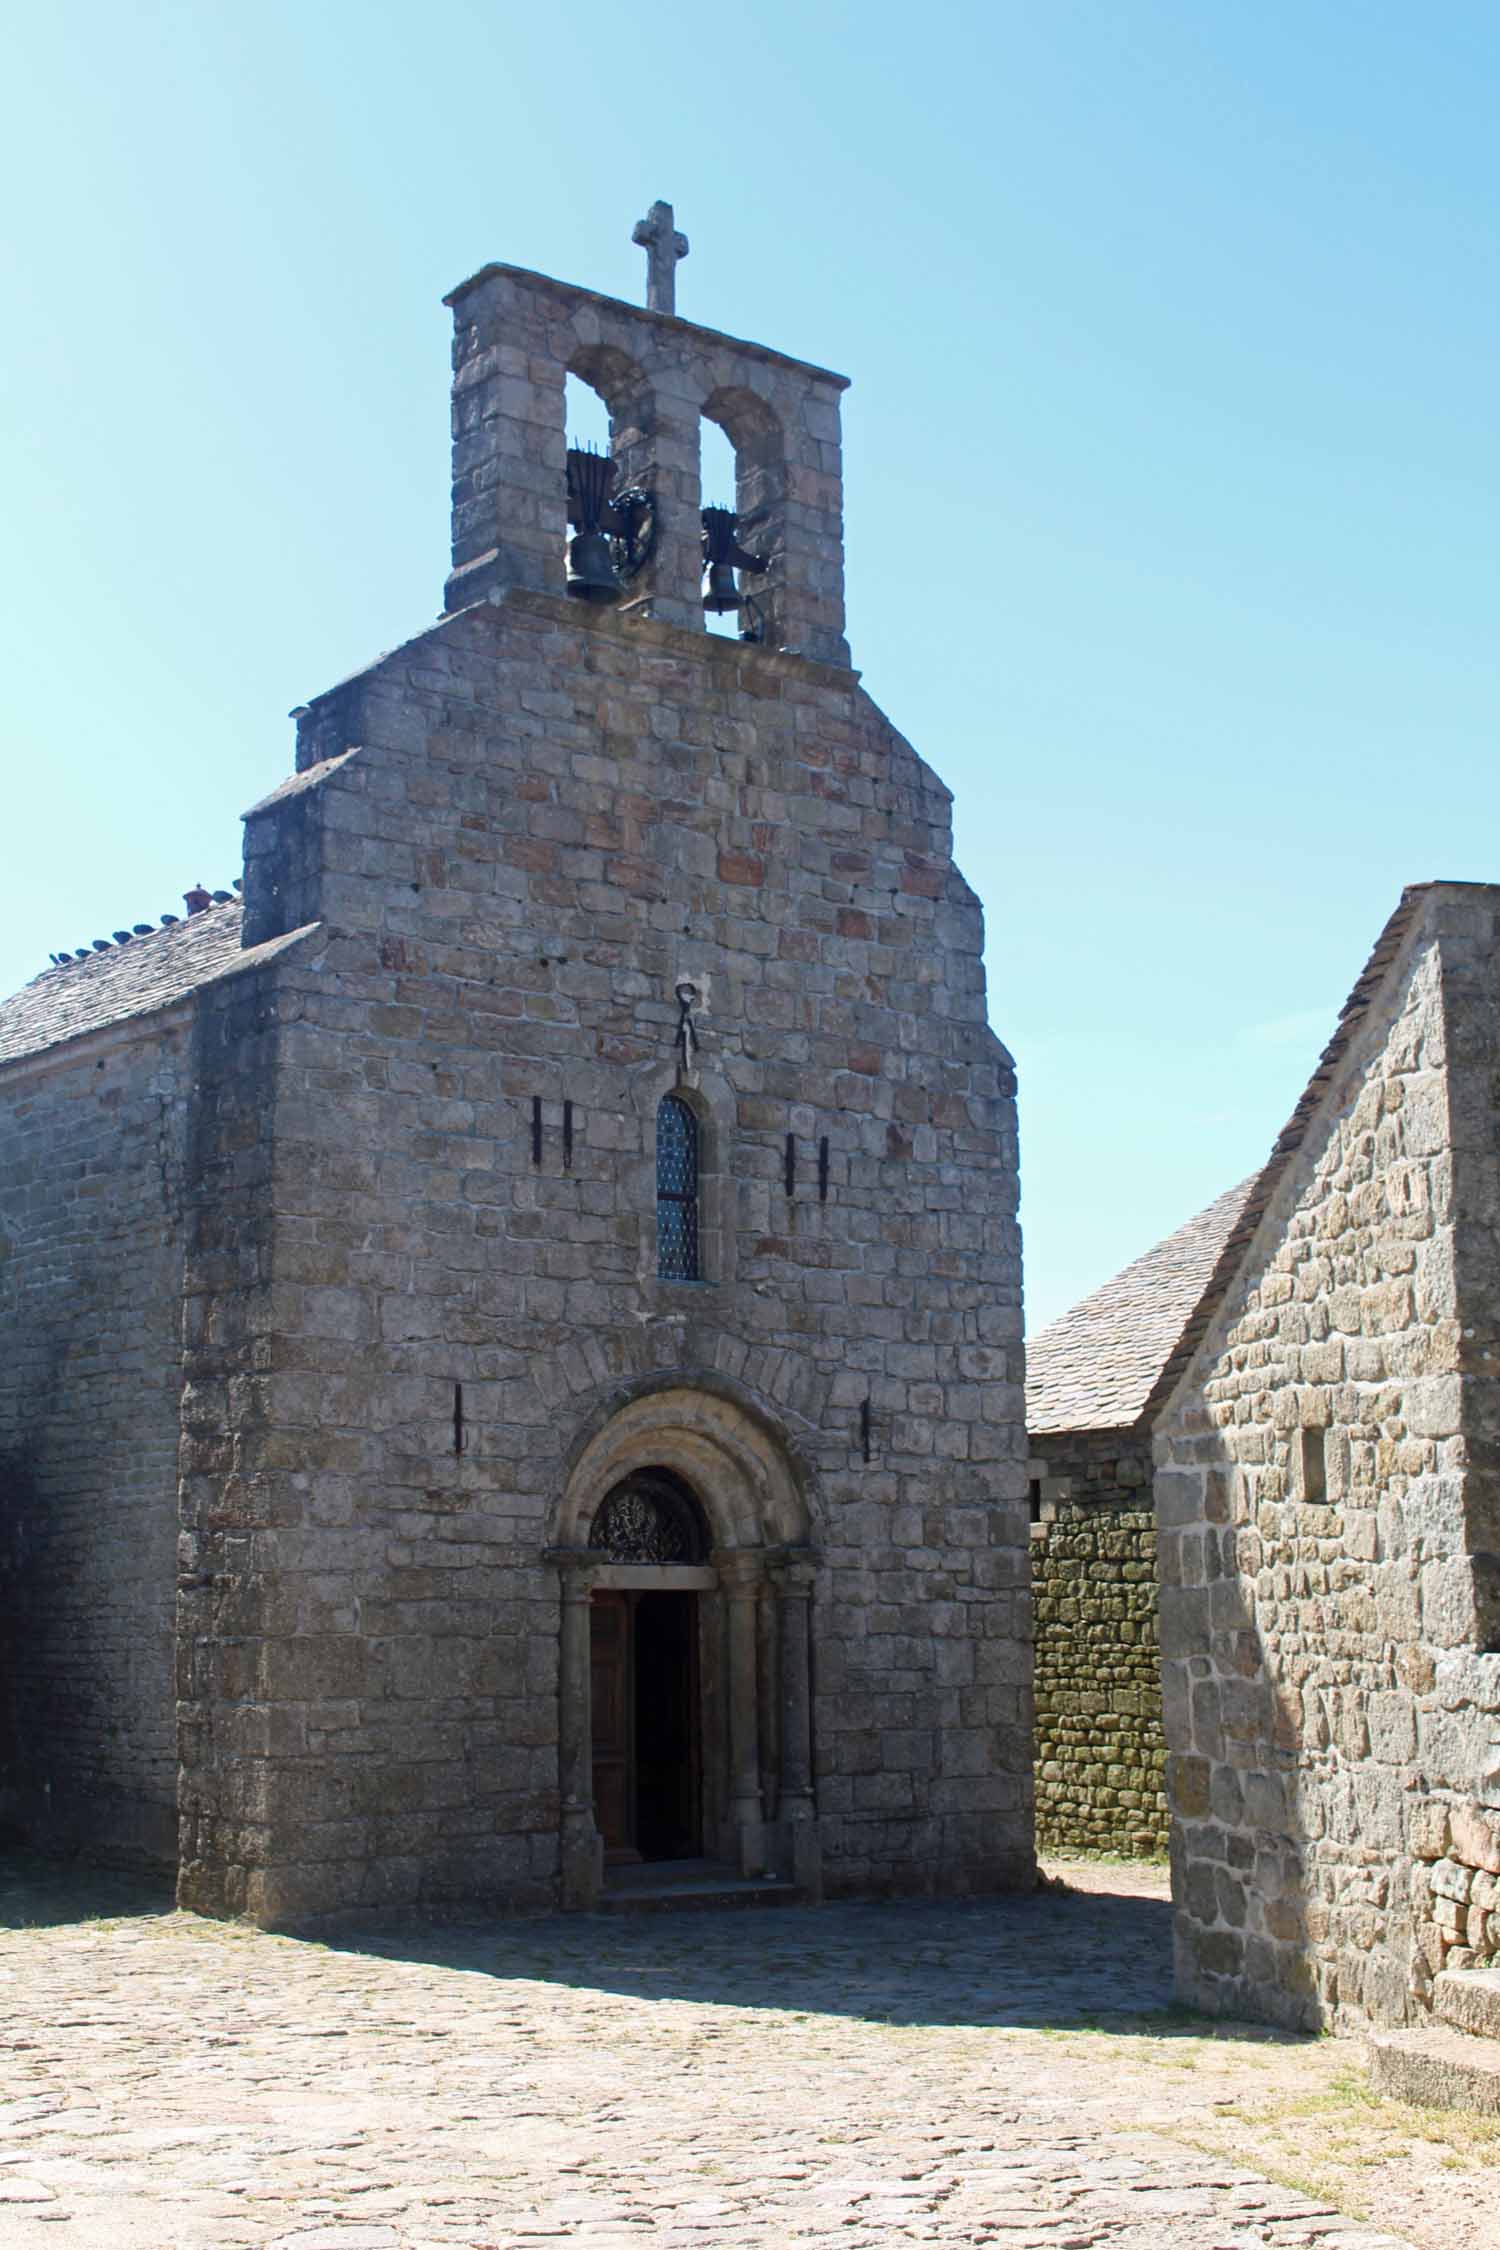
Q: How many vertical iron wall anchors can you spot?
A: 6